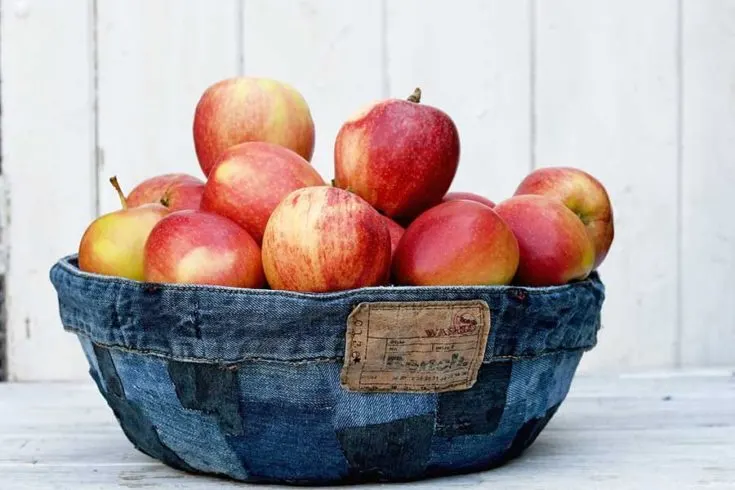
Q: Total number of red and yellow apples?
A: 12